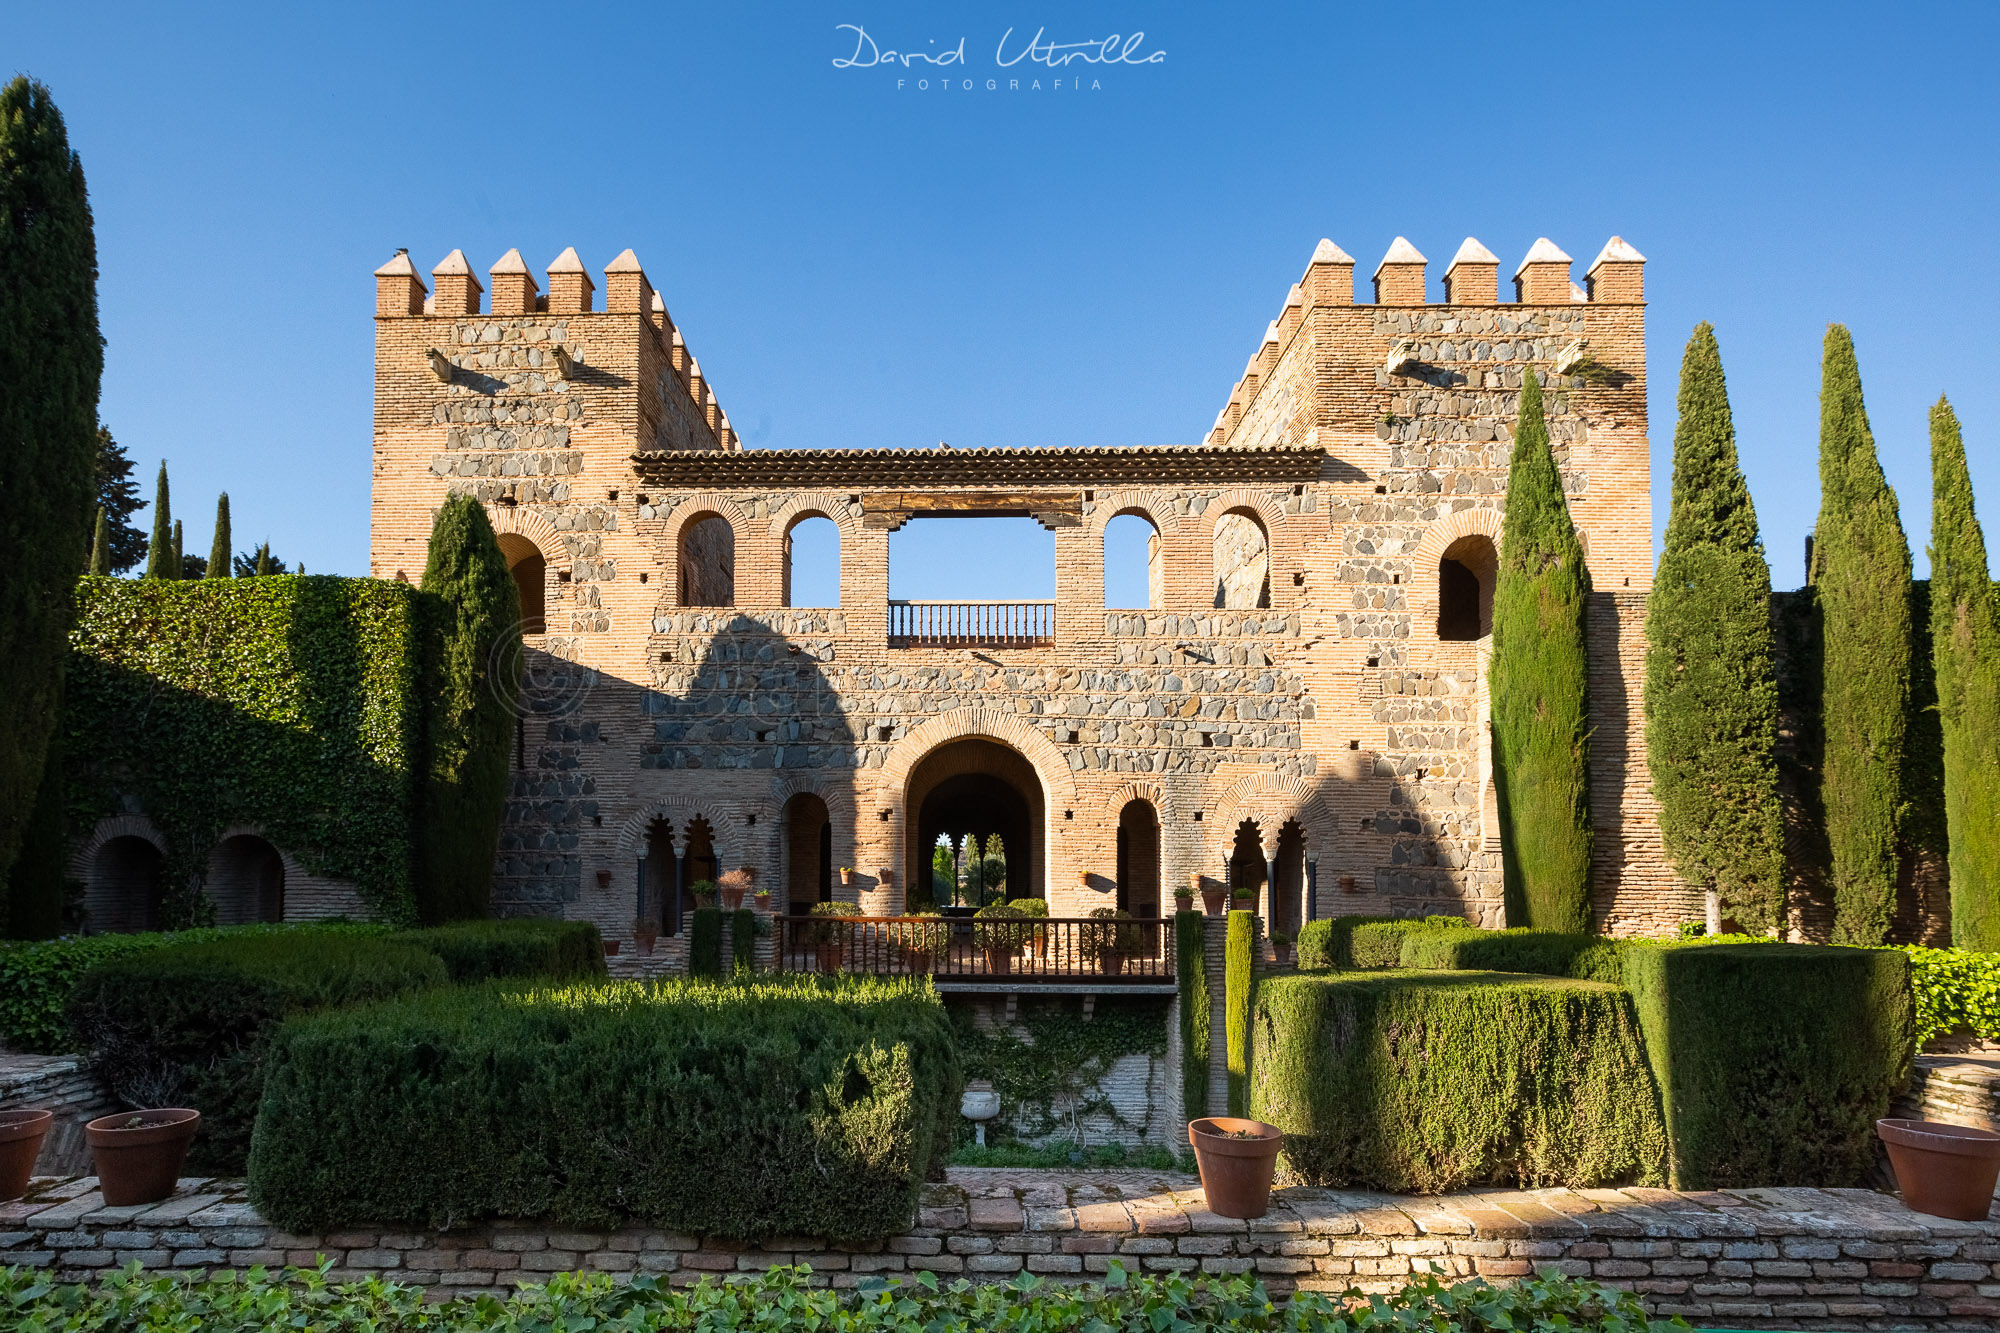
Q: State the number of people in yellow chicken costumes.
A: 0